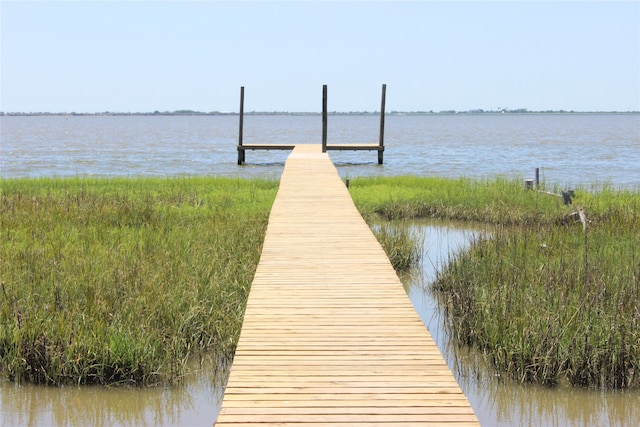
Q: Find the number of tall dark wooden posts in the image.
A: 3